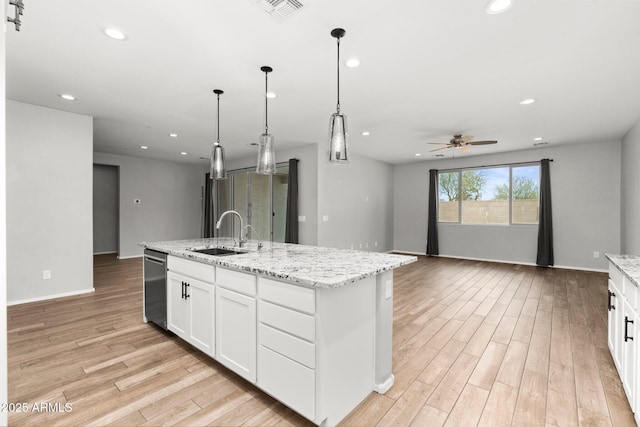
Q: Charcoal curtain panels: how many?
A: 4